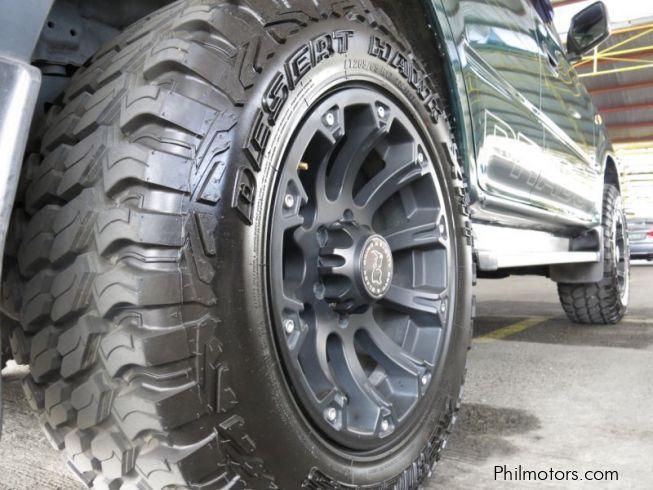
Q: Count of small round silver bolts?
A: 10